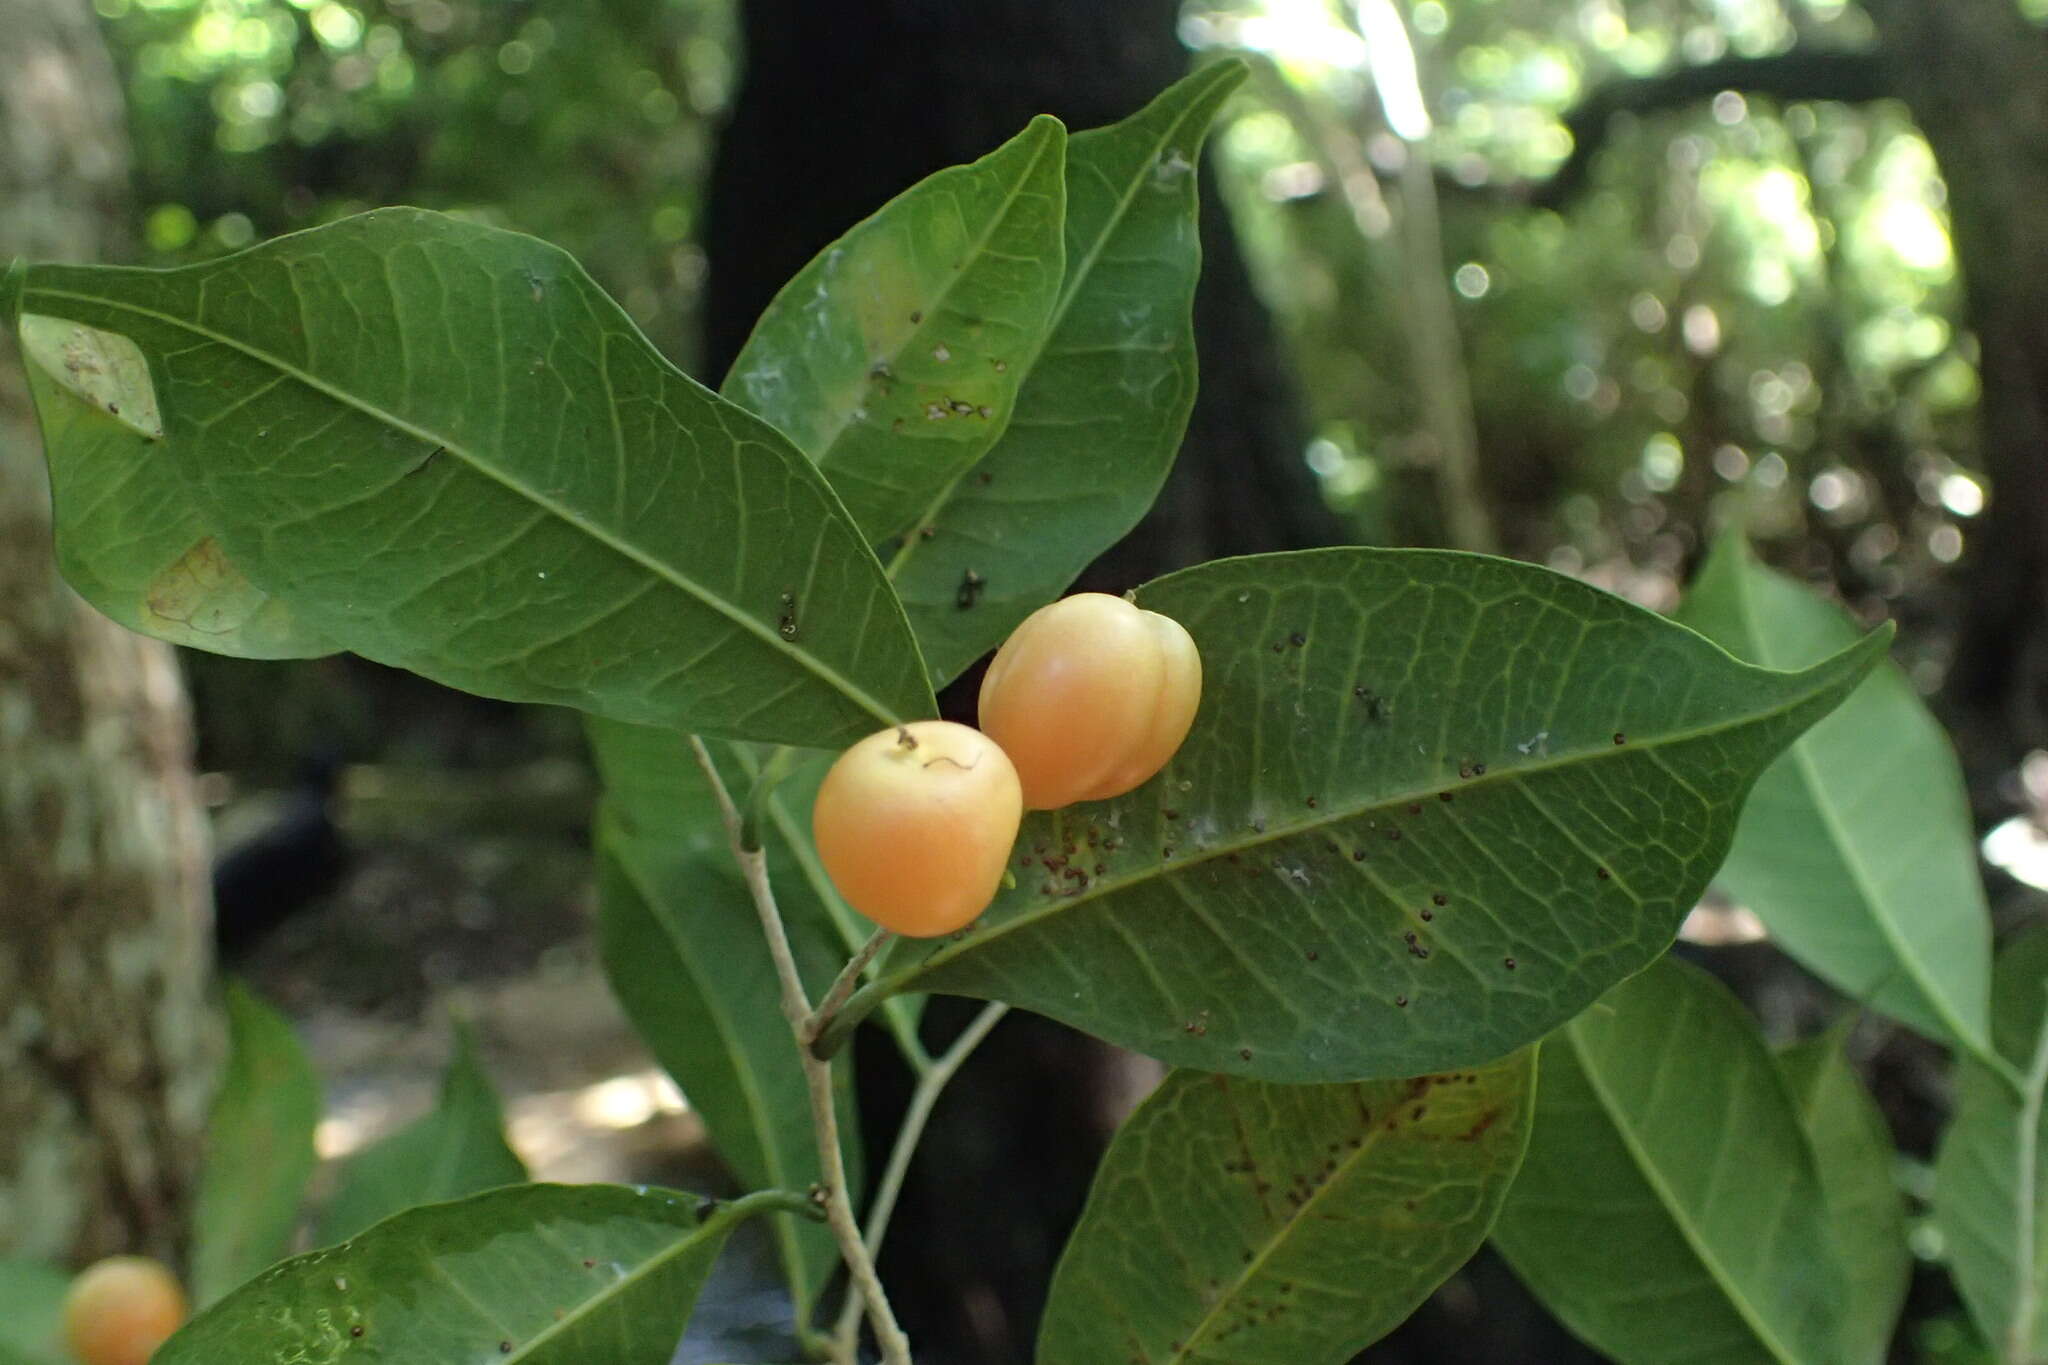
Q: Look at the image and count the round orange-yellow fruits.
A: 3